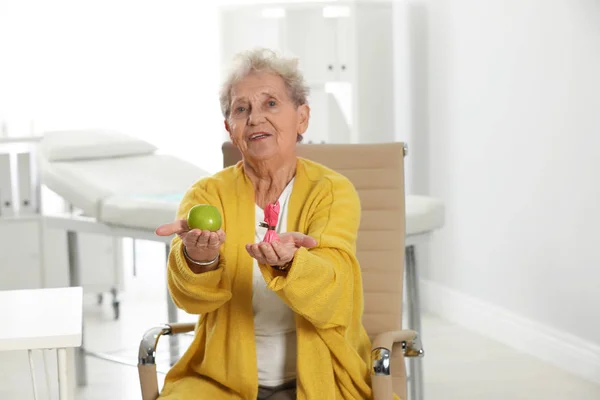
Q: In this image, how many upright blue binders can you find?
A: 0